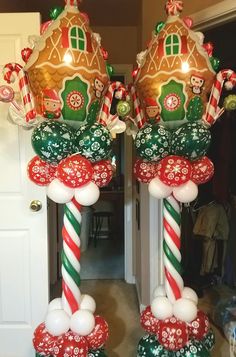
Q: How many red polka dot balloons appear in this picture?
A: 12